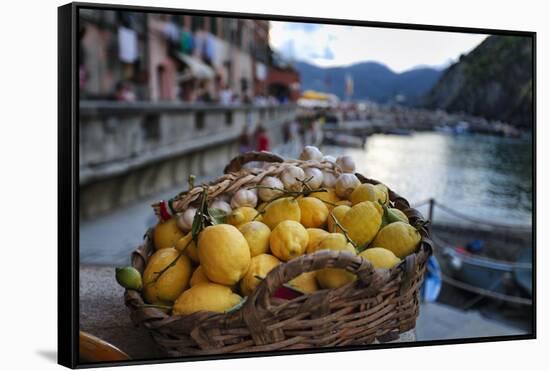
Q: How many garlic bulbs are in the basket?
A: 11